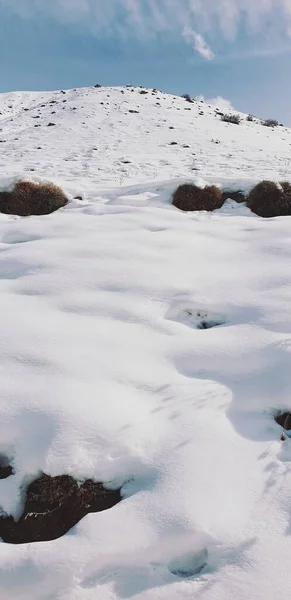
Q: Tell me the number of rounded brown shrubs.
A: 3